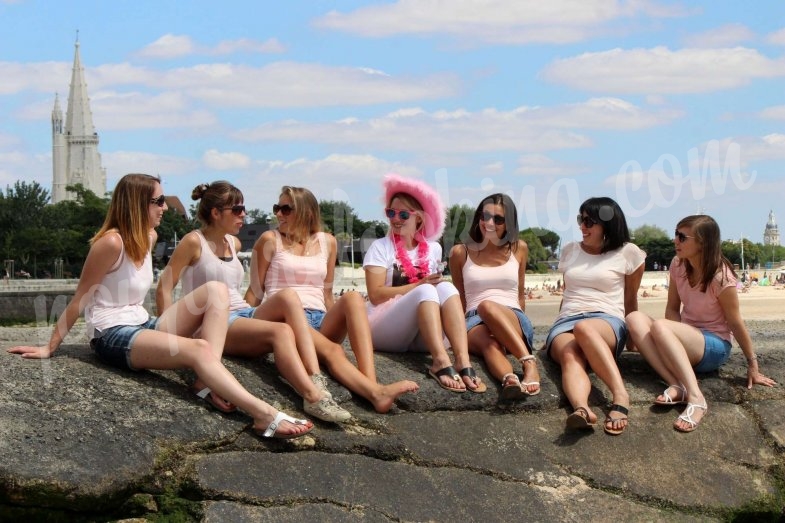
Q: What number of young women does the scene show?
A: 7